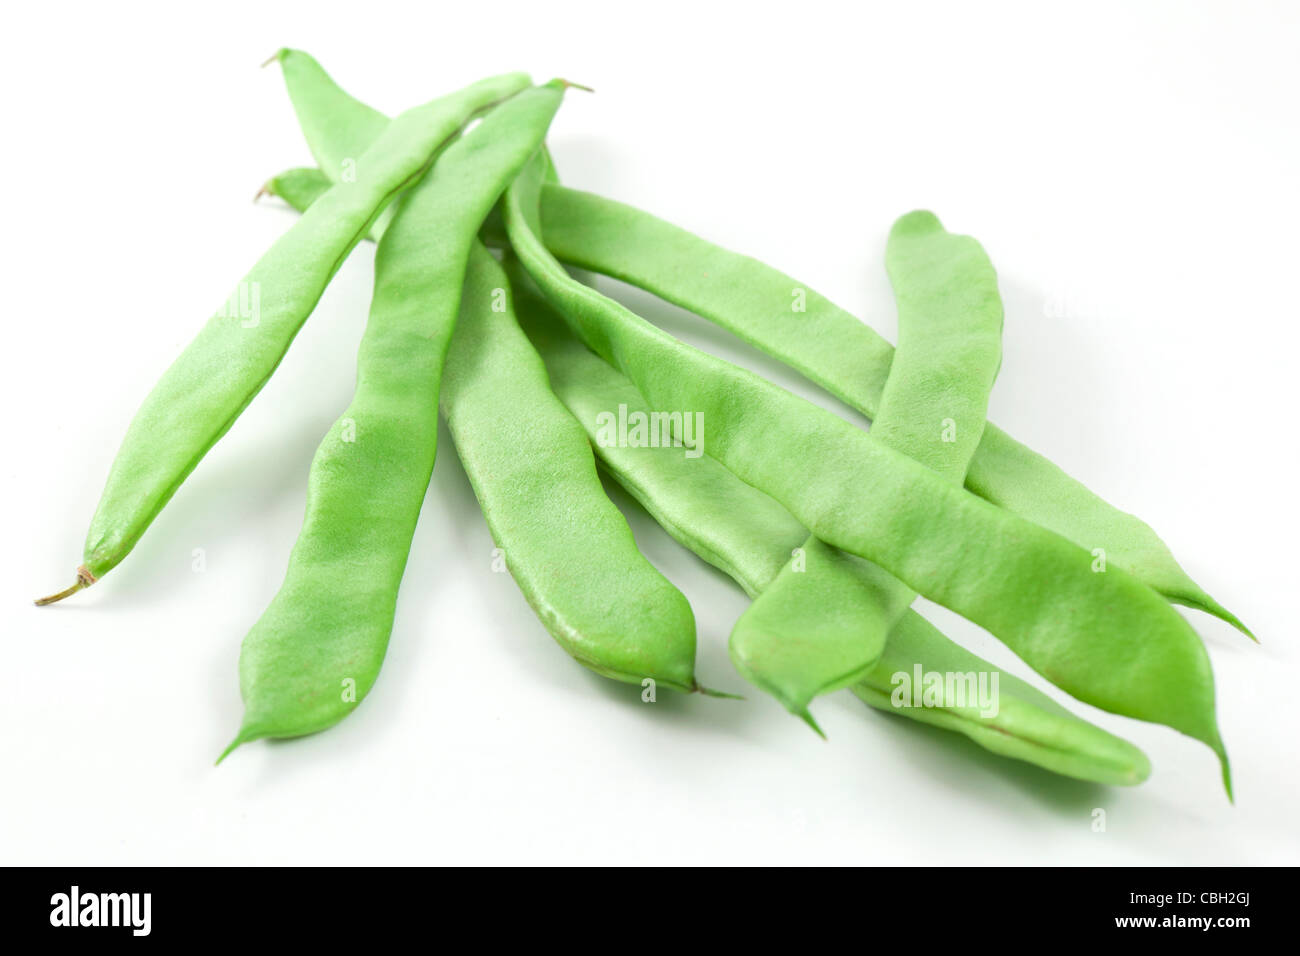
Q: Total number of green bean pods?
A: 7